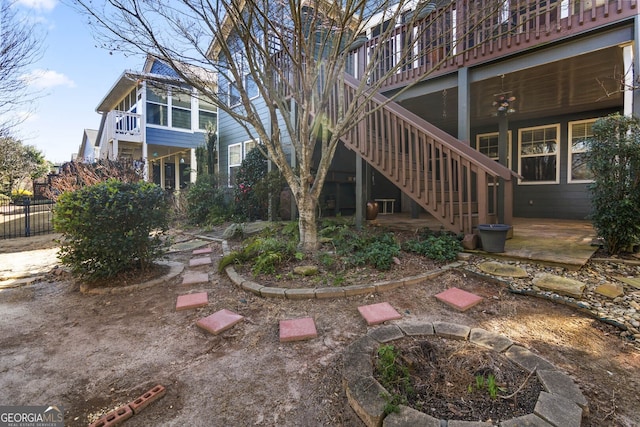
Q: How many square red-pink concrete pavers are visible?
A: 8